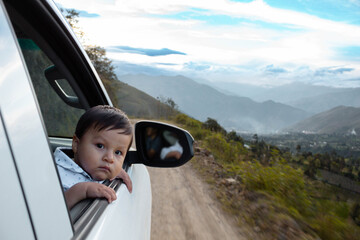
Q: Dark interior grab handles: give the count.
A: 1